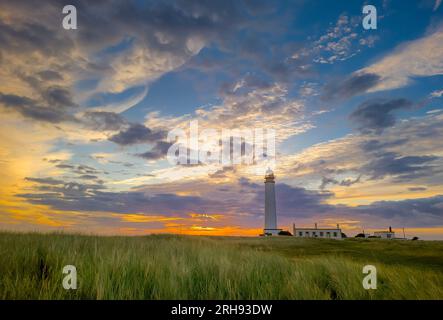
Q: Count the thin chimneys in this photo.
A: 4